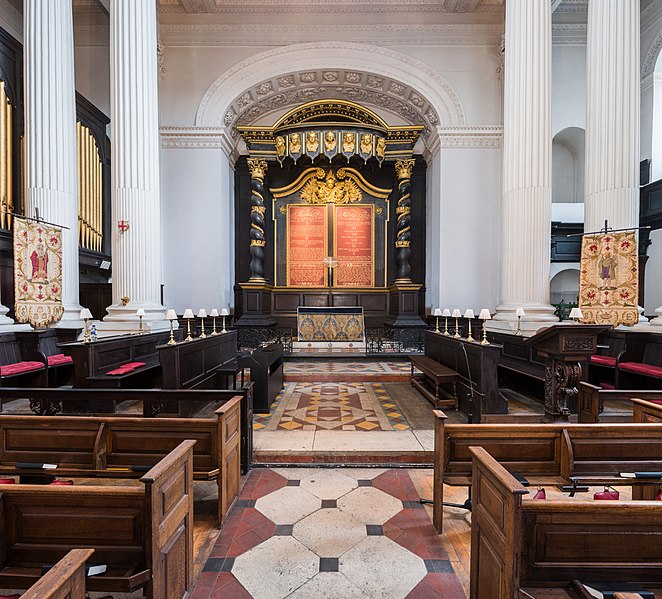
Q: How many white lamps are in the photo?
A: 14